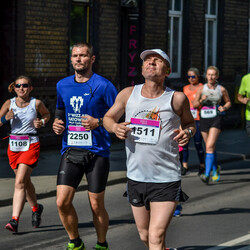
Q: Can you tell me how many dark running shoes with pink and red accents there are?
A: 2